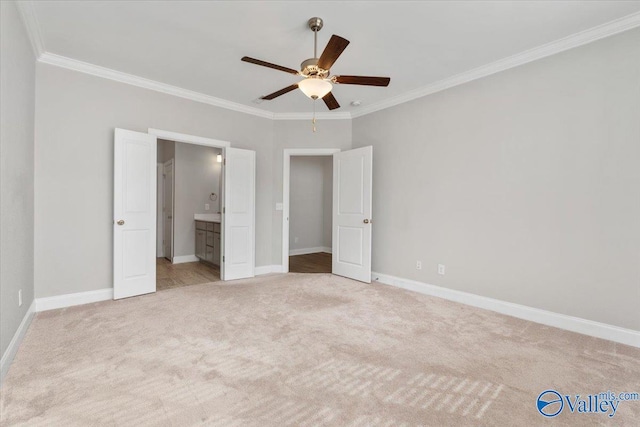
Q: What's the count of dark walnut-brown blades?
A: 5